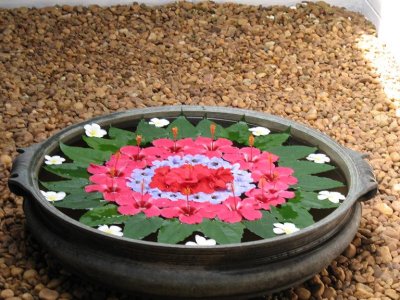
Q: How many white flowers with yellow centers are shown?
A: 10